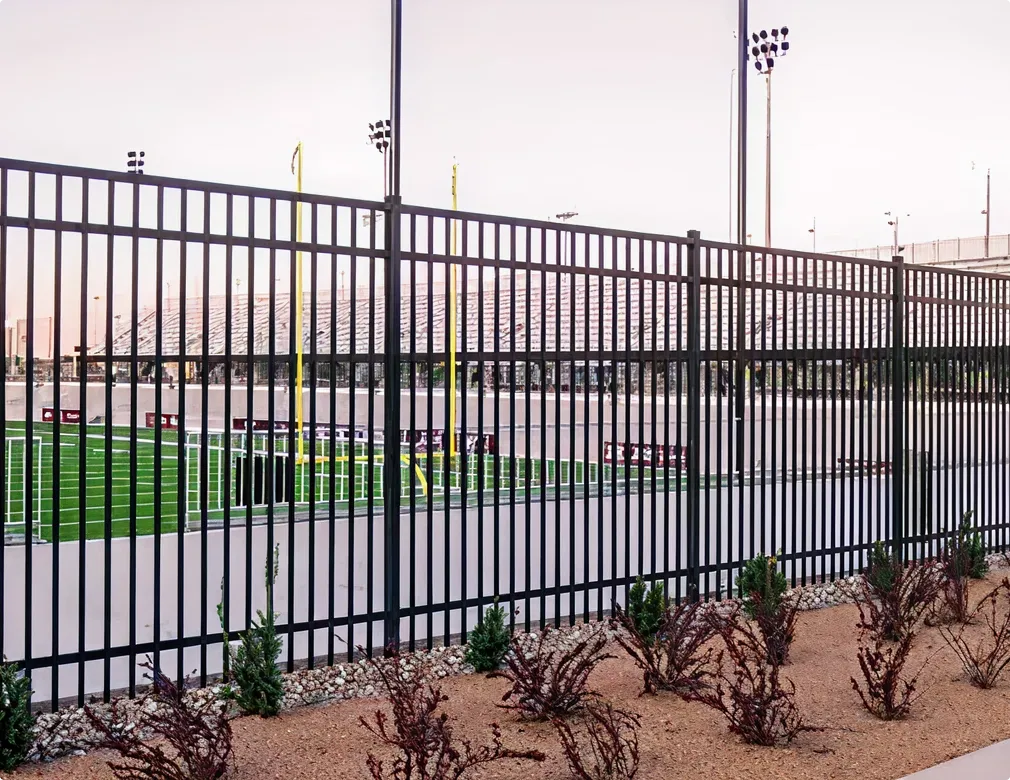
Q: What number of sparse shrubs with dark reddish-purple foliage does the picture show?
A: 11